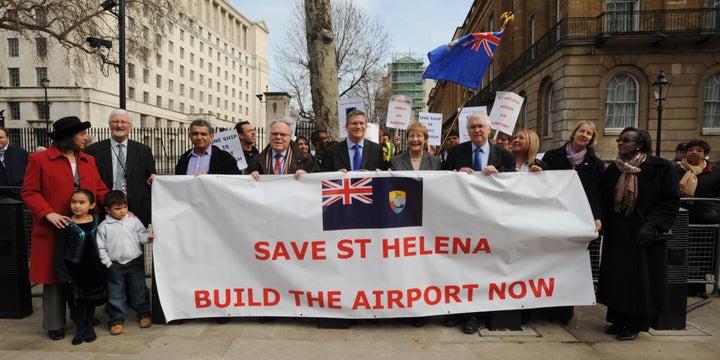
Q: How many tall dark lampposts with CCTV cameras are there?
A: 1